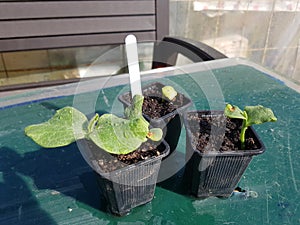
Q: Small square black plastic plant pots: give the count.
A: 3